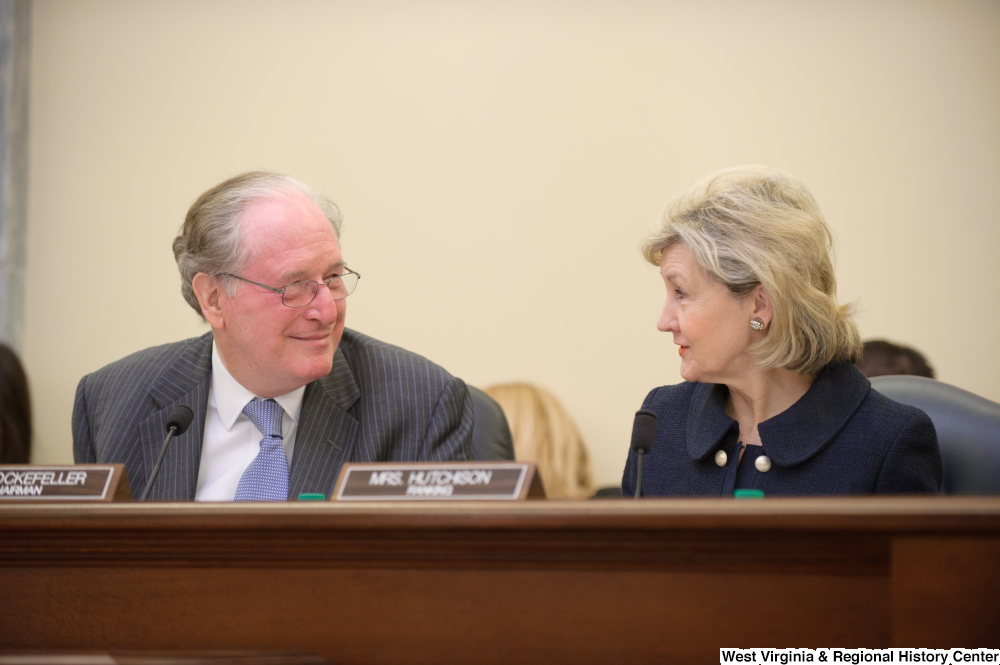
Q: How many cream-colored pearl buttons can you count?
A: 2